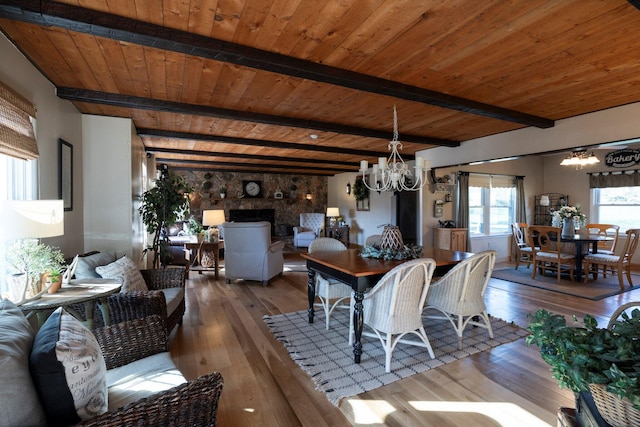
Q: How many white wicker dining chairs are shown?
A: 4